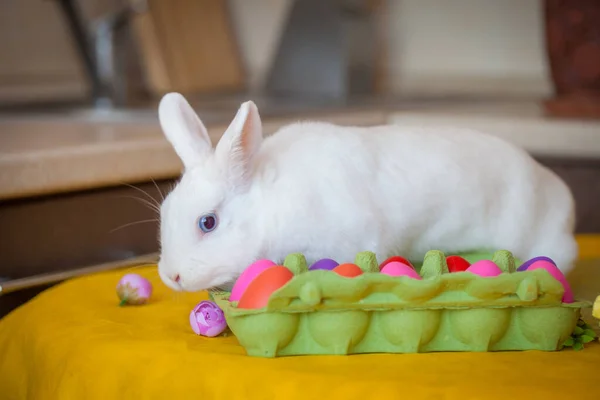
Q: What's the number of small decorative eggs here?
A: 10